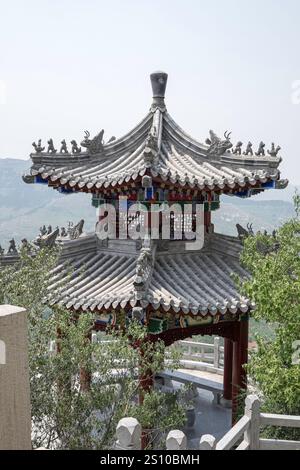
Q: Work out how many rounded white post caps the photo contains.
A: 4